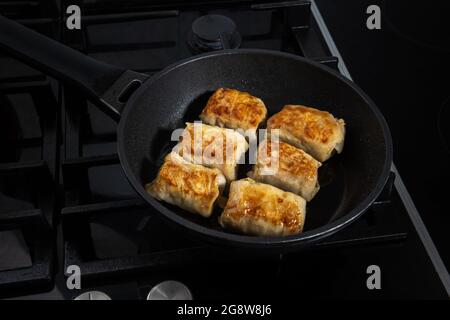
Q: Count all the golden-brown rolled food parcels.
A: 6